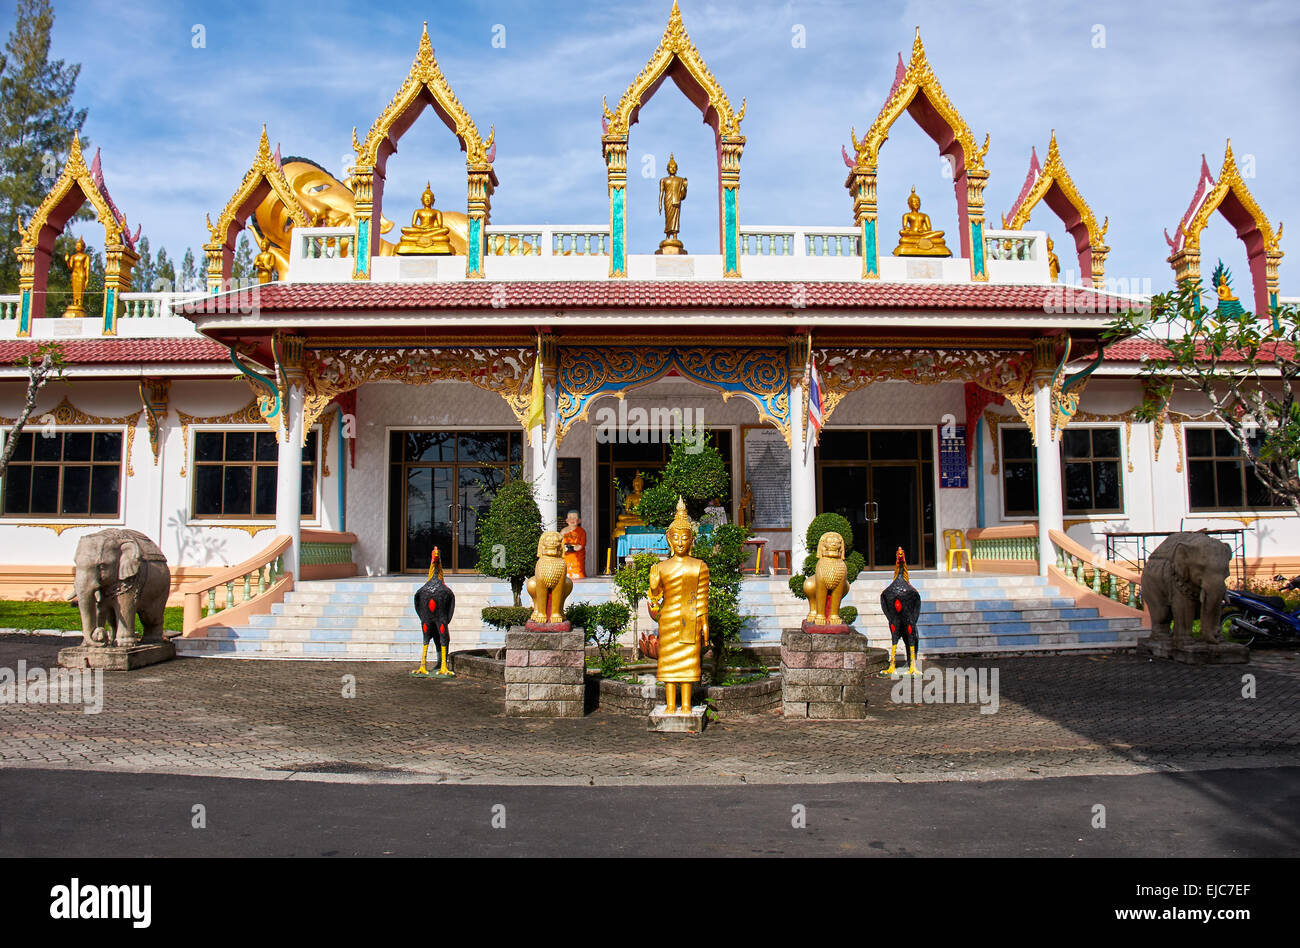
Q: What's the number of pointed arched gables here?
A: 7